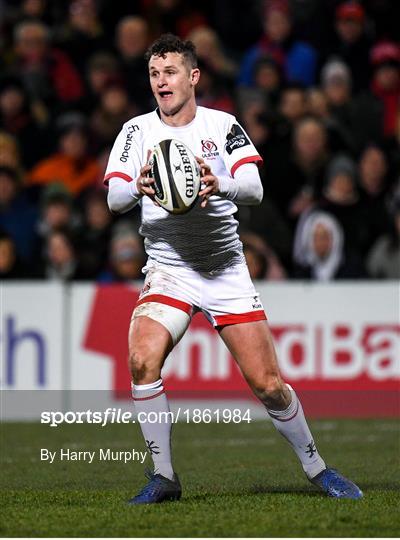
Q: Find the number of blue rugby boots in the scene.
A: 2